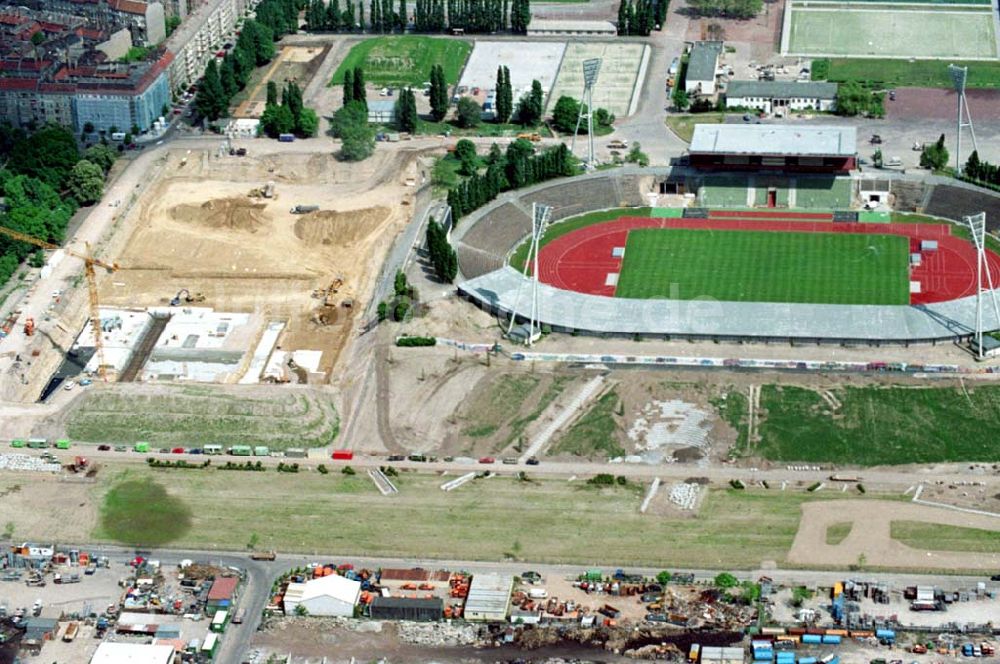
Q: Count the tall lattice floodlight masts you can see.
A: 4